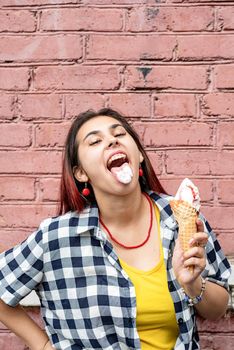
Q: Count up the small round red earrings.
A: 2